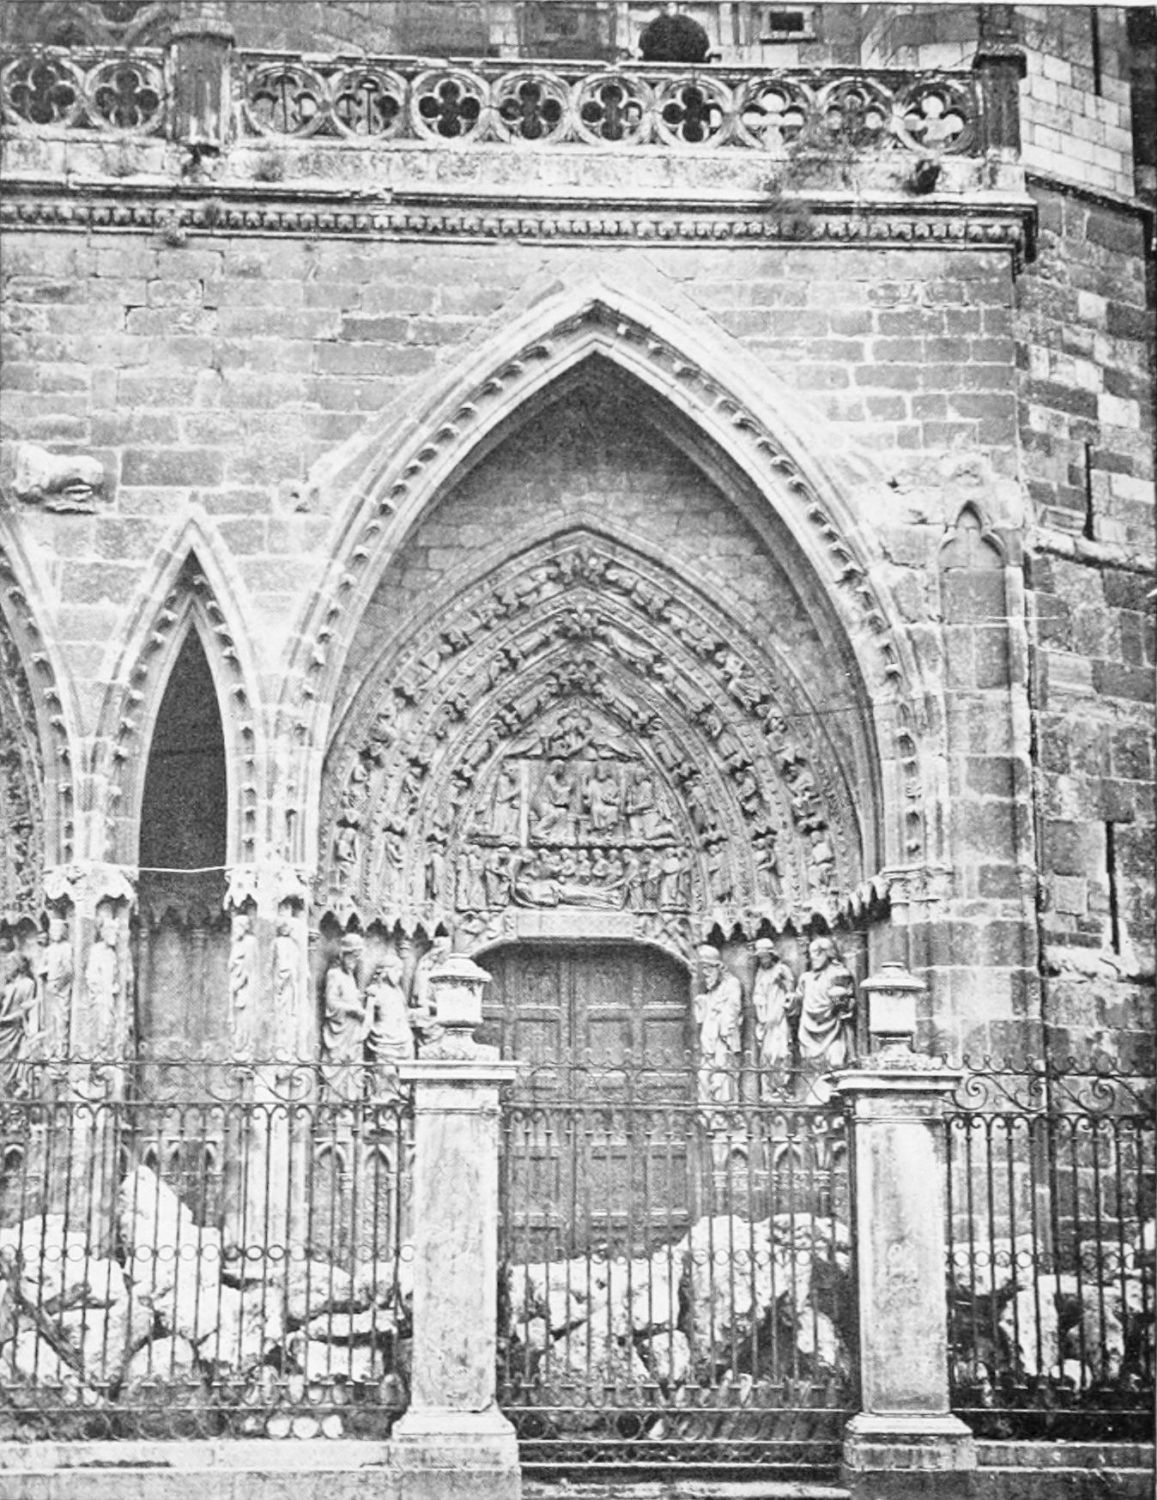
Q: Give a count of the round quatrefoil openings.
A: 11